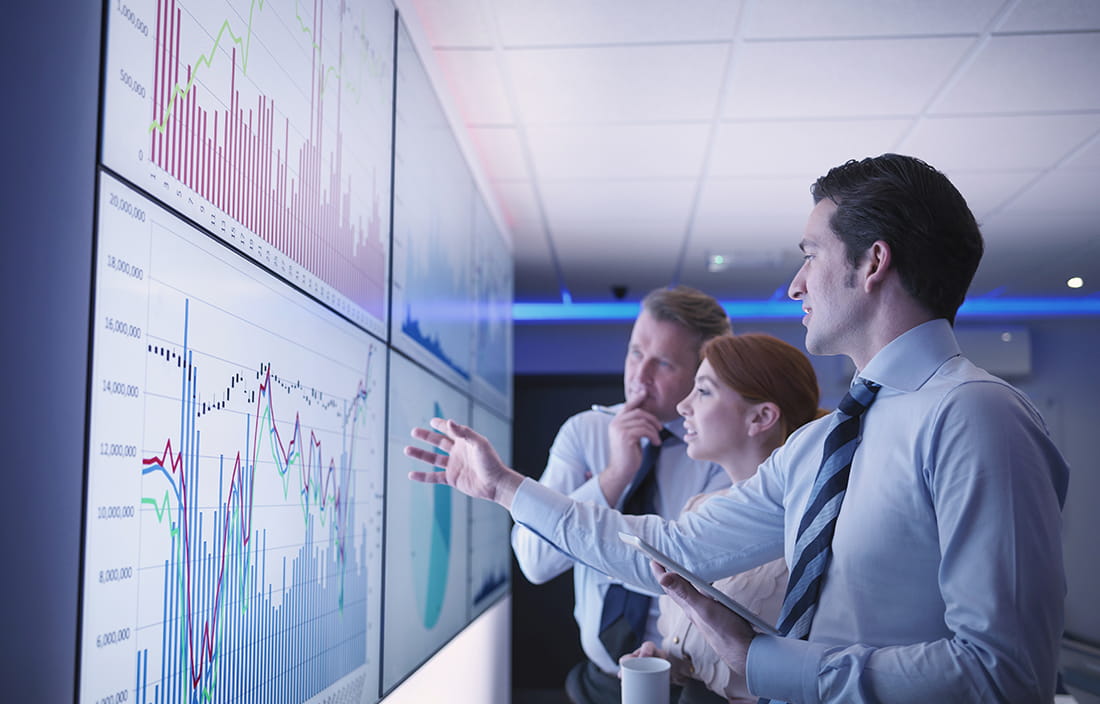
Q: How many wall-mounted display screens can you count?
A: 6